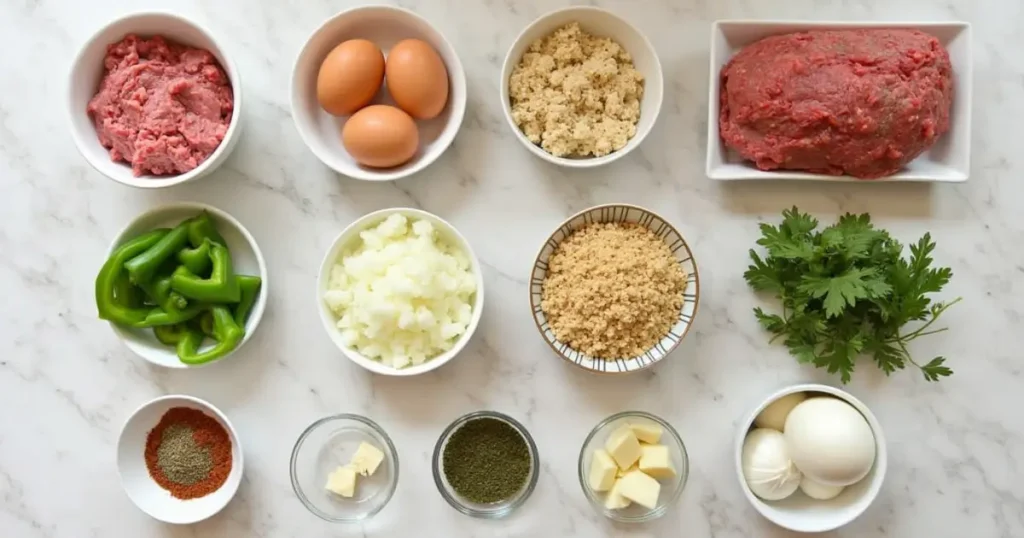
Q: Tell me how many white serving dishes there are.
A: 8